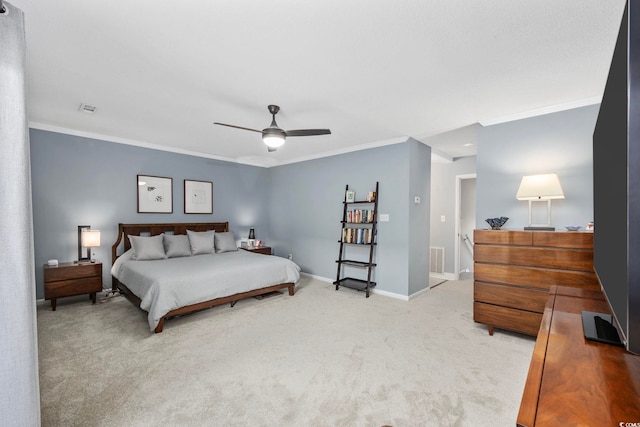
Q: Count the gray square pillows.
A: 4